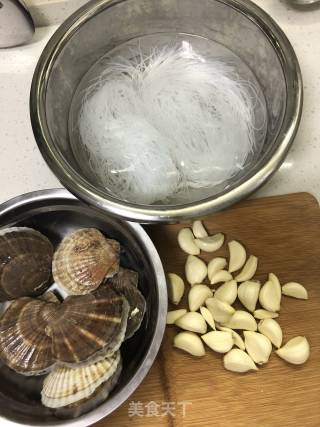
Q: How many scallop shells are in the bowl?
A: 6